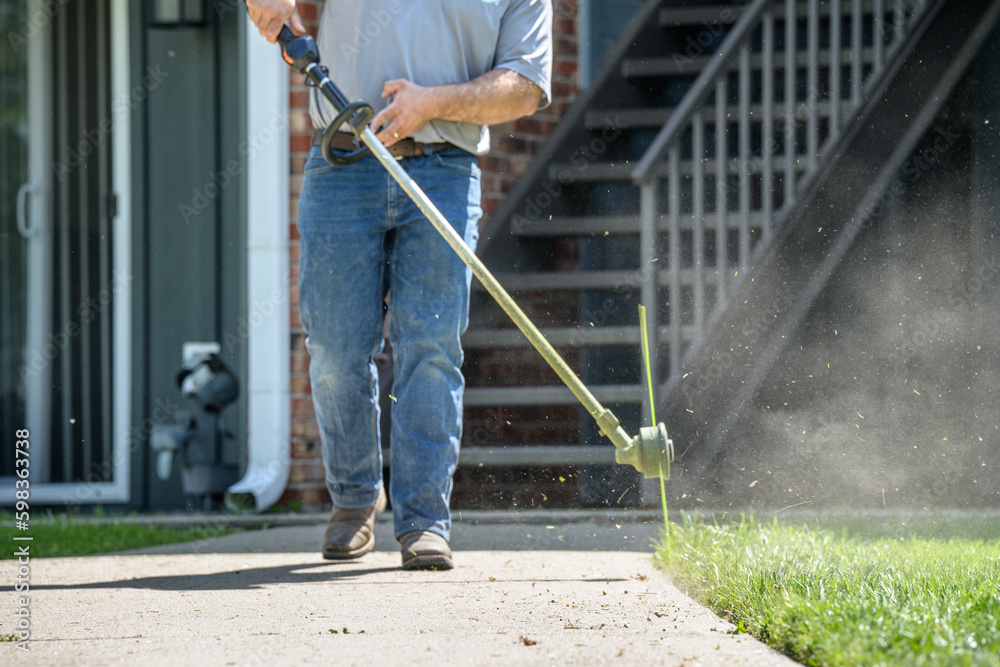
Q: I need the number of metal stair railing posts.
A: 12